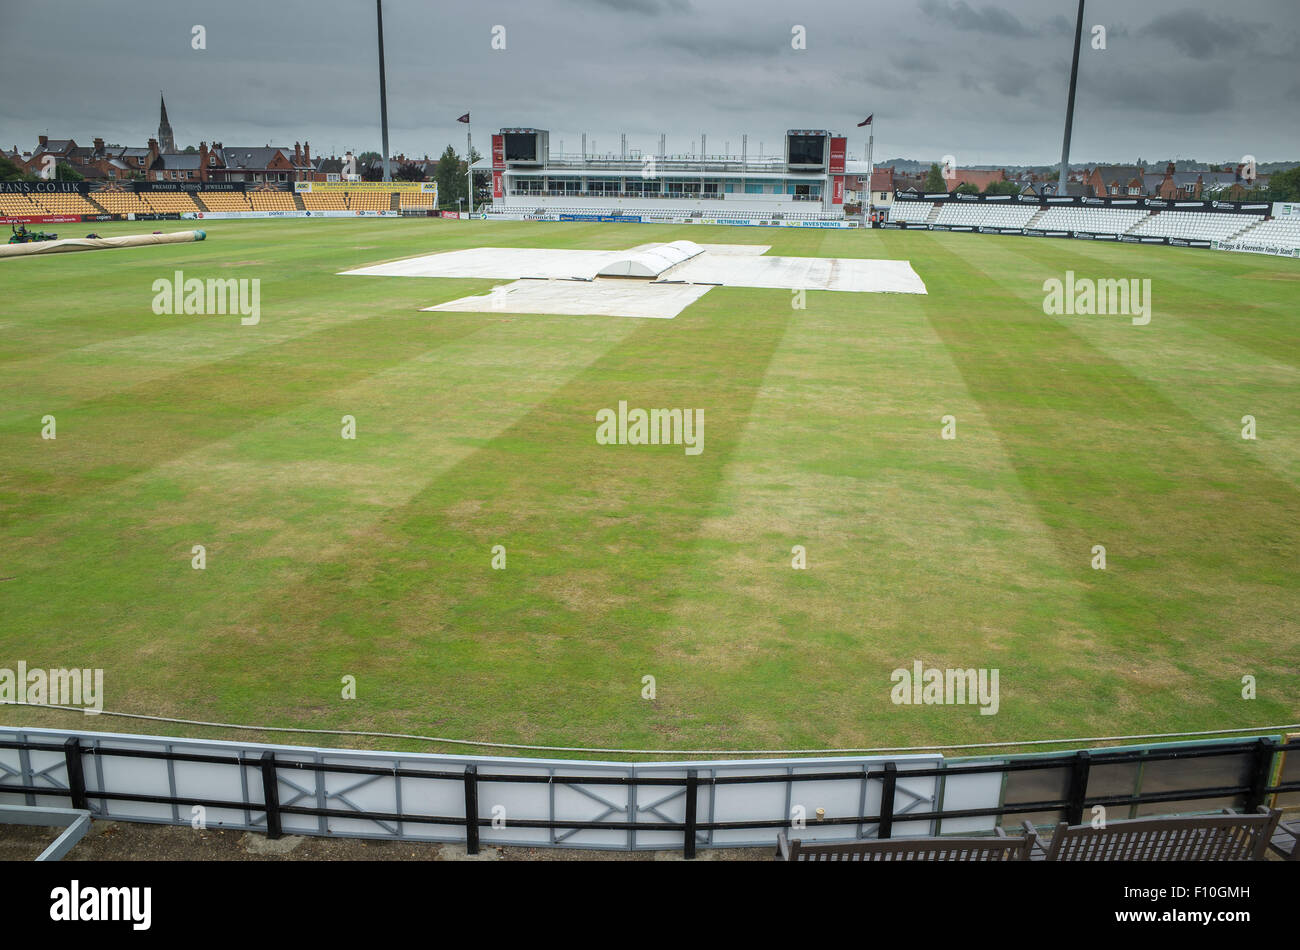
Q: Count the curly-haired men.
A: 0